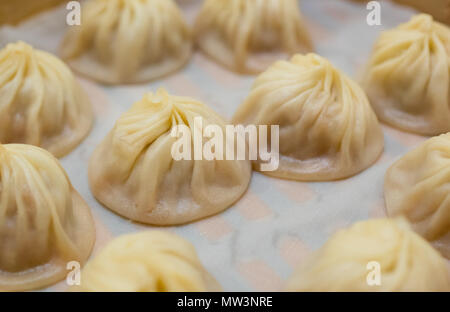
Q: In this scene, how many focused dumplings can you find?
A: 2